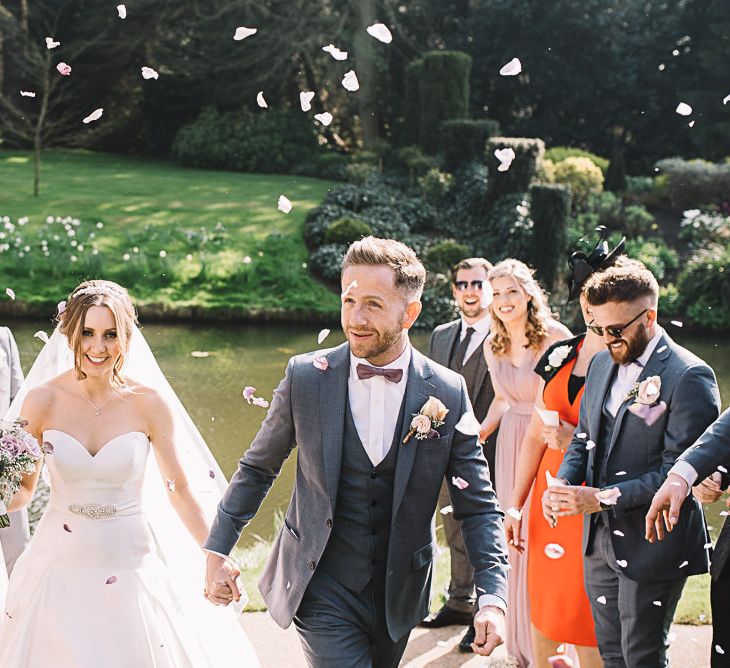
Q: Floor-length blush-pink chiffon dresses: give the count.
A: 1